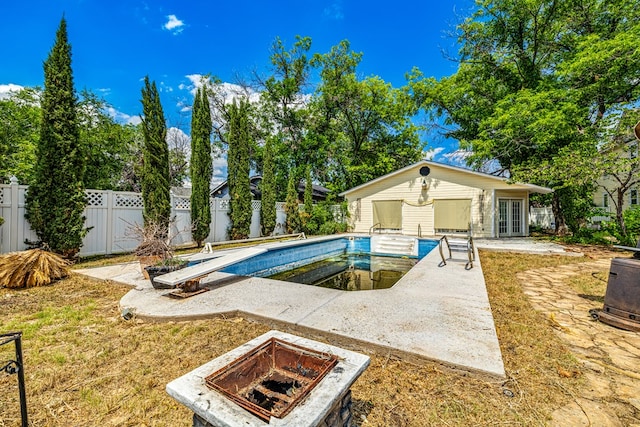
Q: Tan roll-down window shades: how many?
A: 2